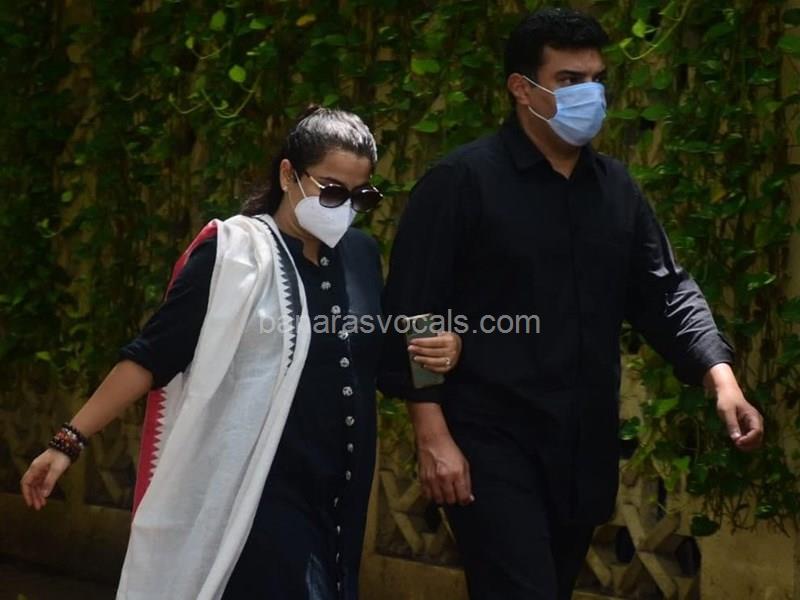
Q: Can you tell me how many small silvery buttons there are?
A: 13